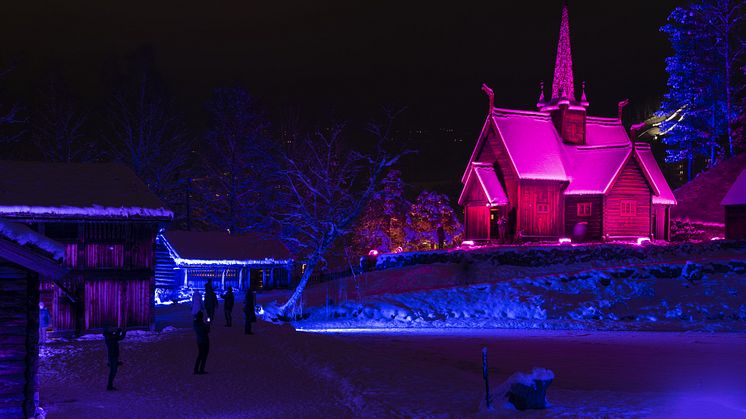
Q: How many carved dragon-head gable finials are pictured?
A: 3